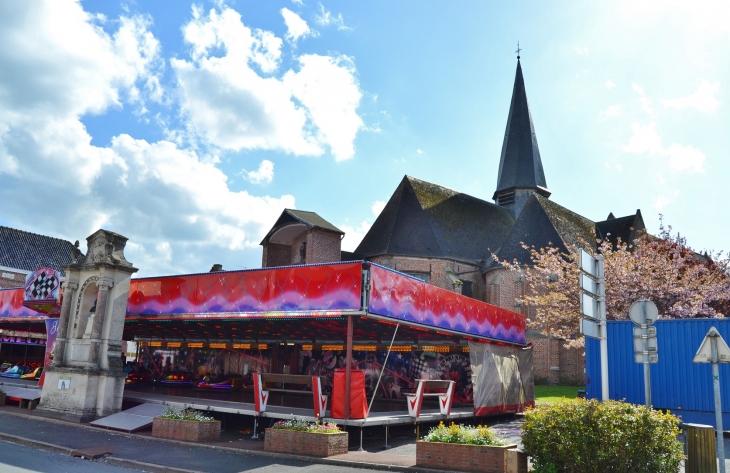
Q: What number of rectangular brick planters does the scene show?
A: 3